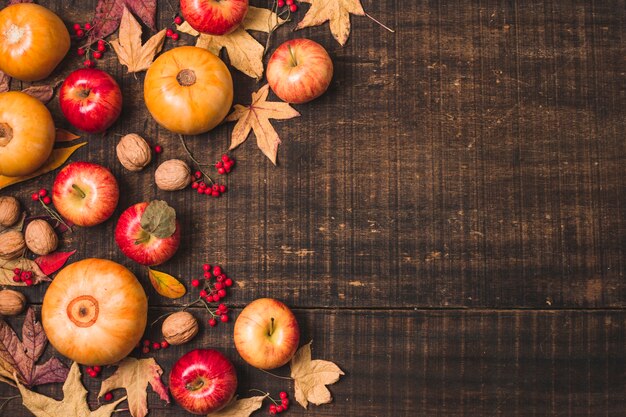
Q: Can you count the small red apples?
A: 7